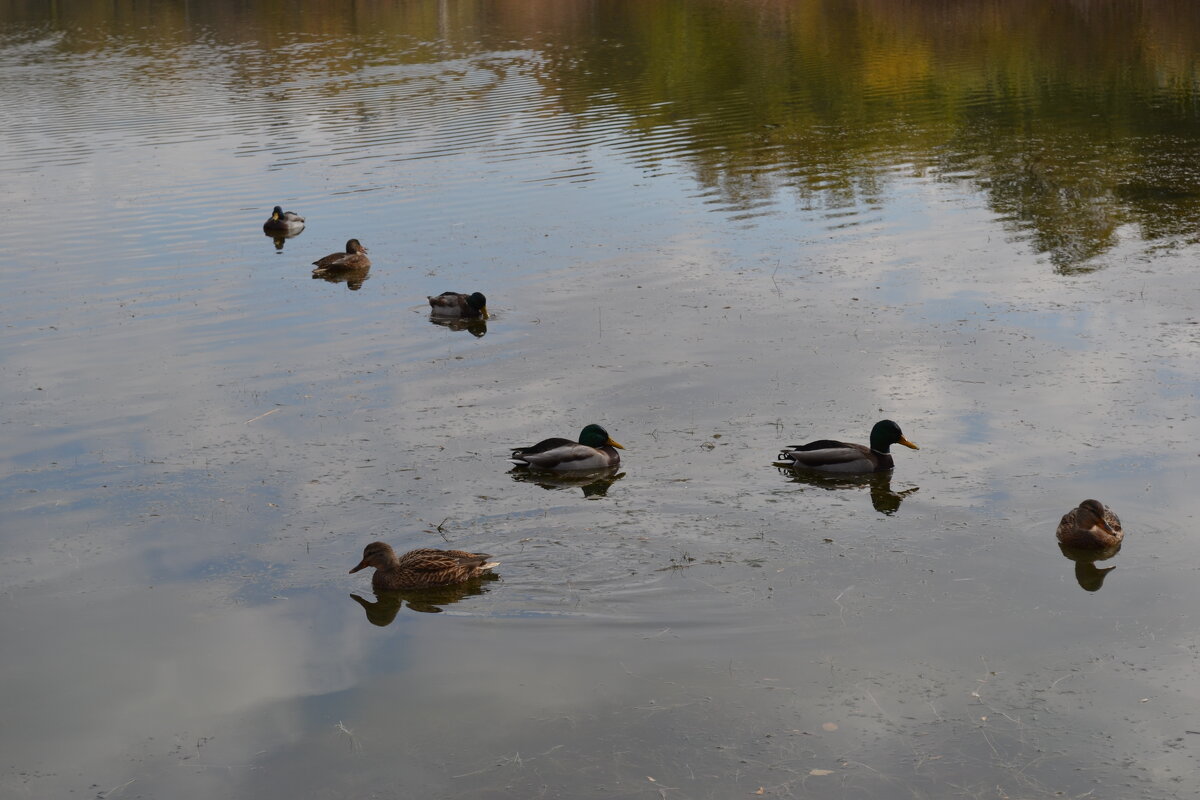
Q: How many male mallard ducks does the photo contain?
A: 4